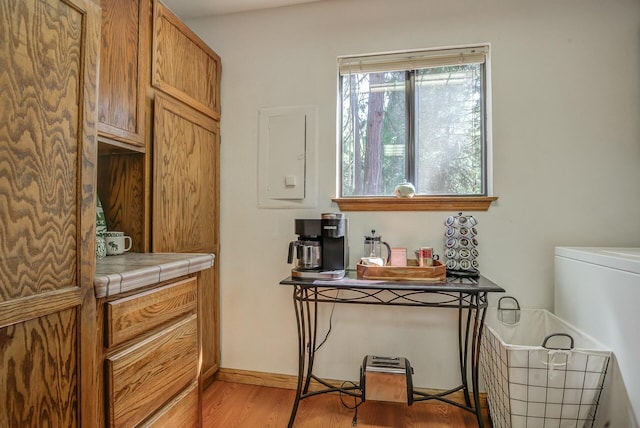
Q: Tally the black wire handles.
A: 2